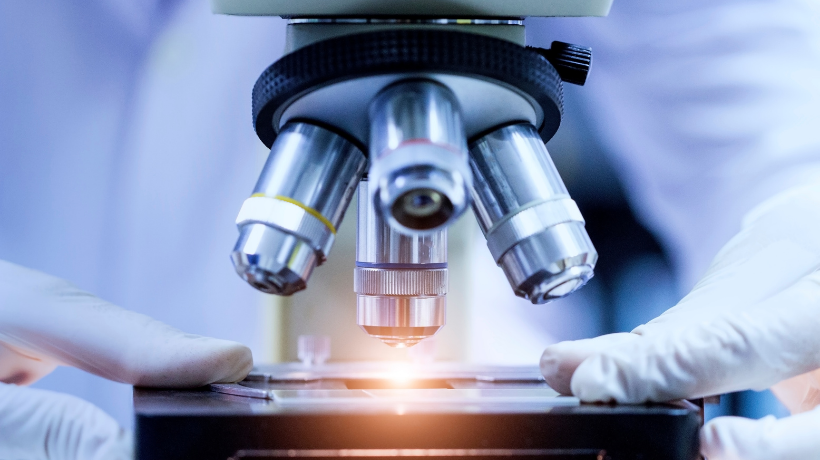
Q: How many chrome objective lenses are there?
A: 4